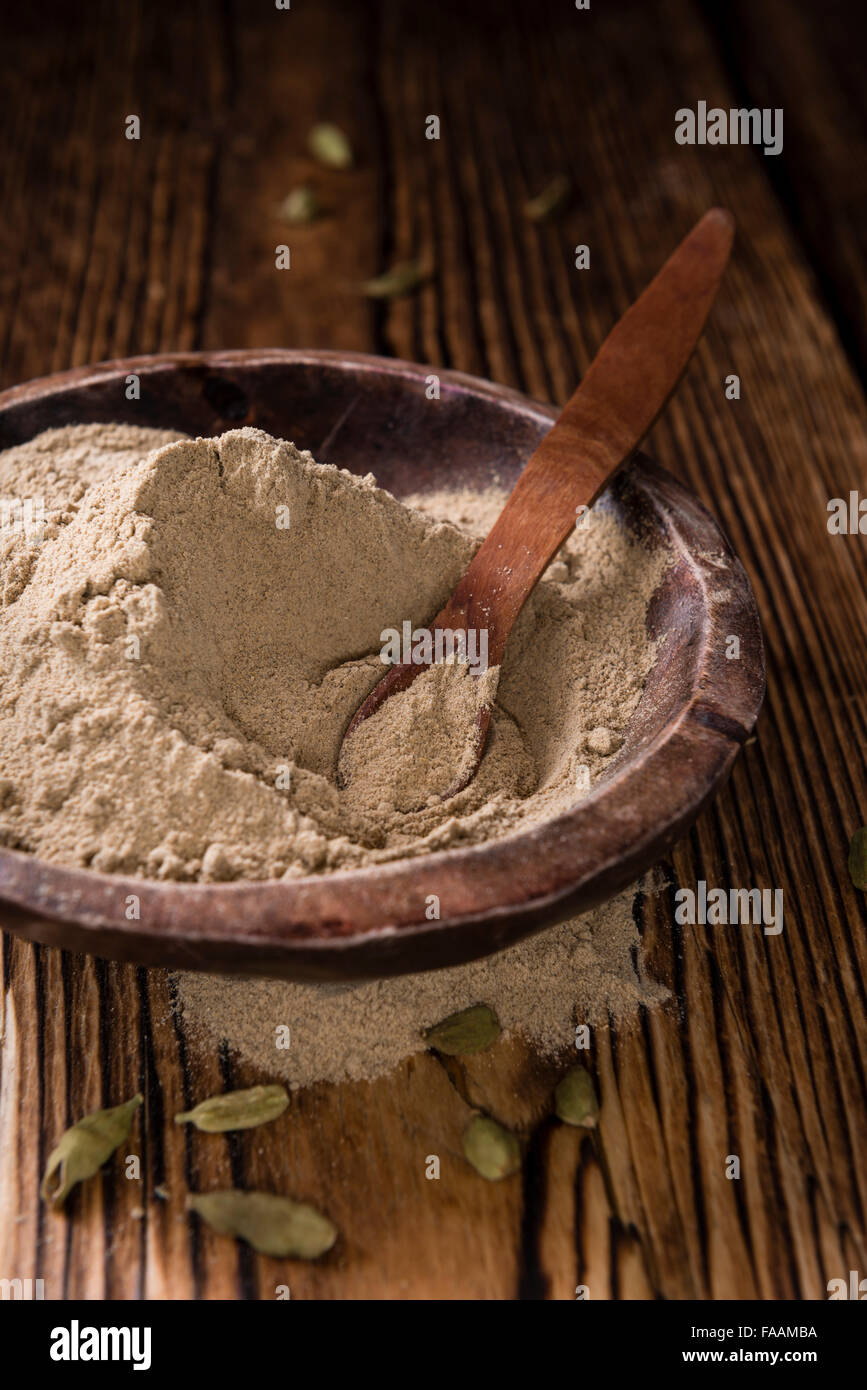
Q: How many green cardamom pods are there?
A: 11